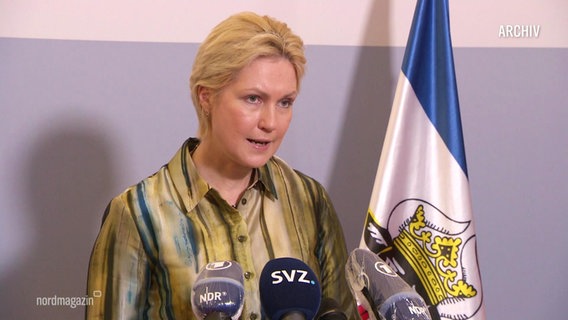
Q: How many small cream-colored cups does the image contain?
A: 0